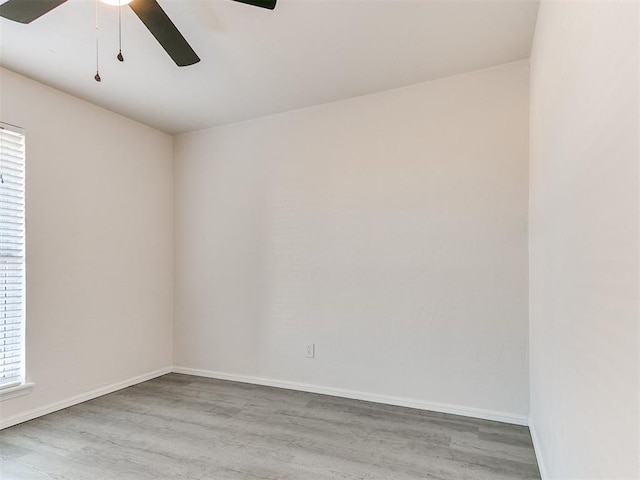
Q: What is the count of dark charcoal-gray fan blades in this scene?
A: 3